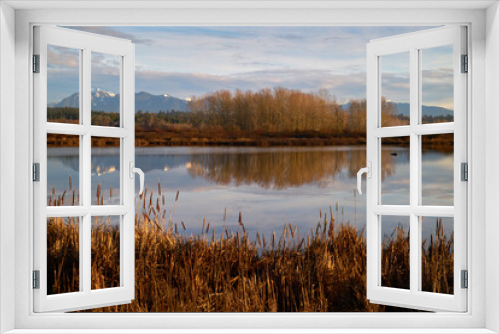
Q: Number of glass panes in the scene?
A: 12